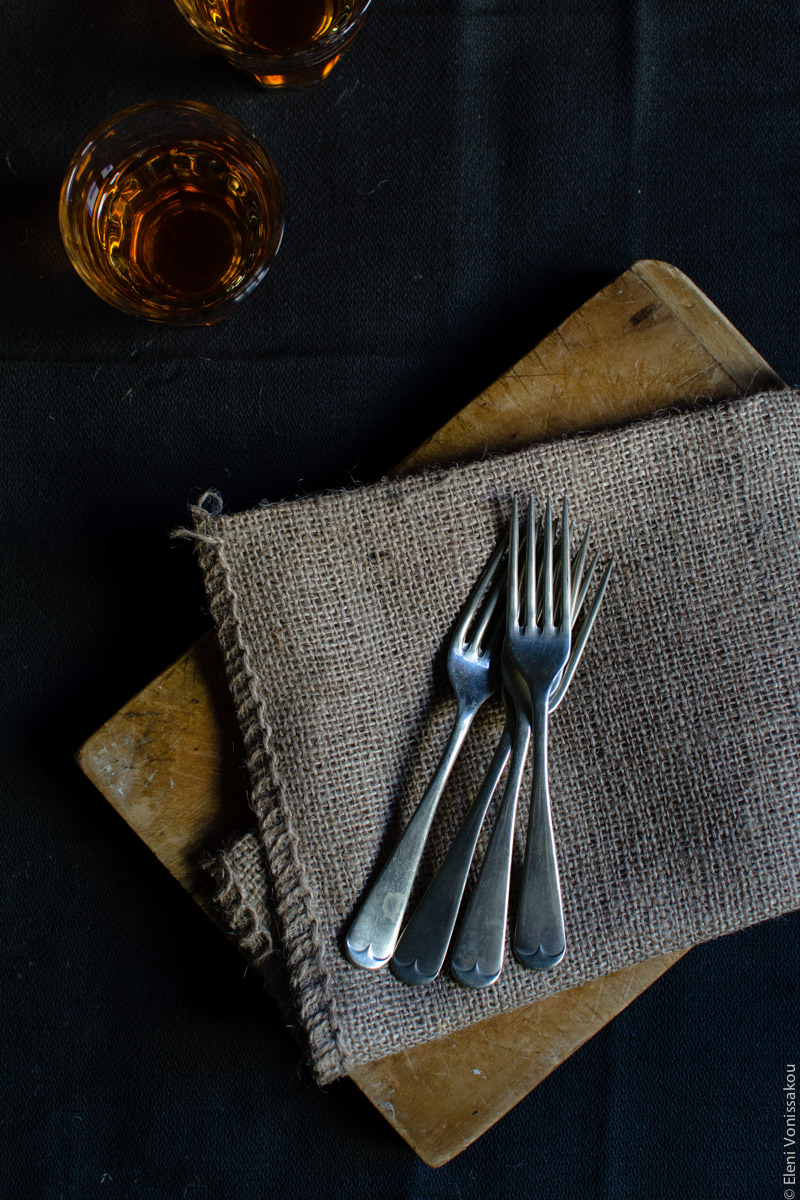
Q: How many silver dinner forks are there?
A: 4